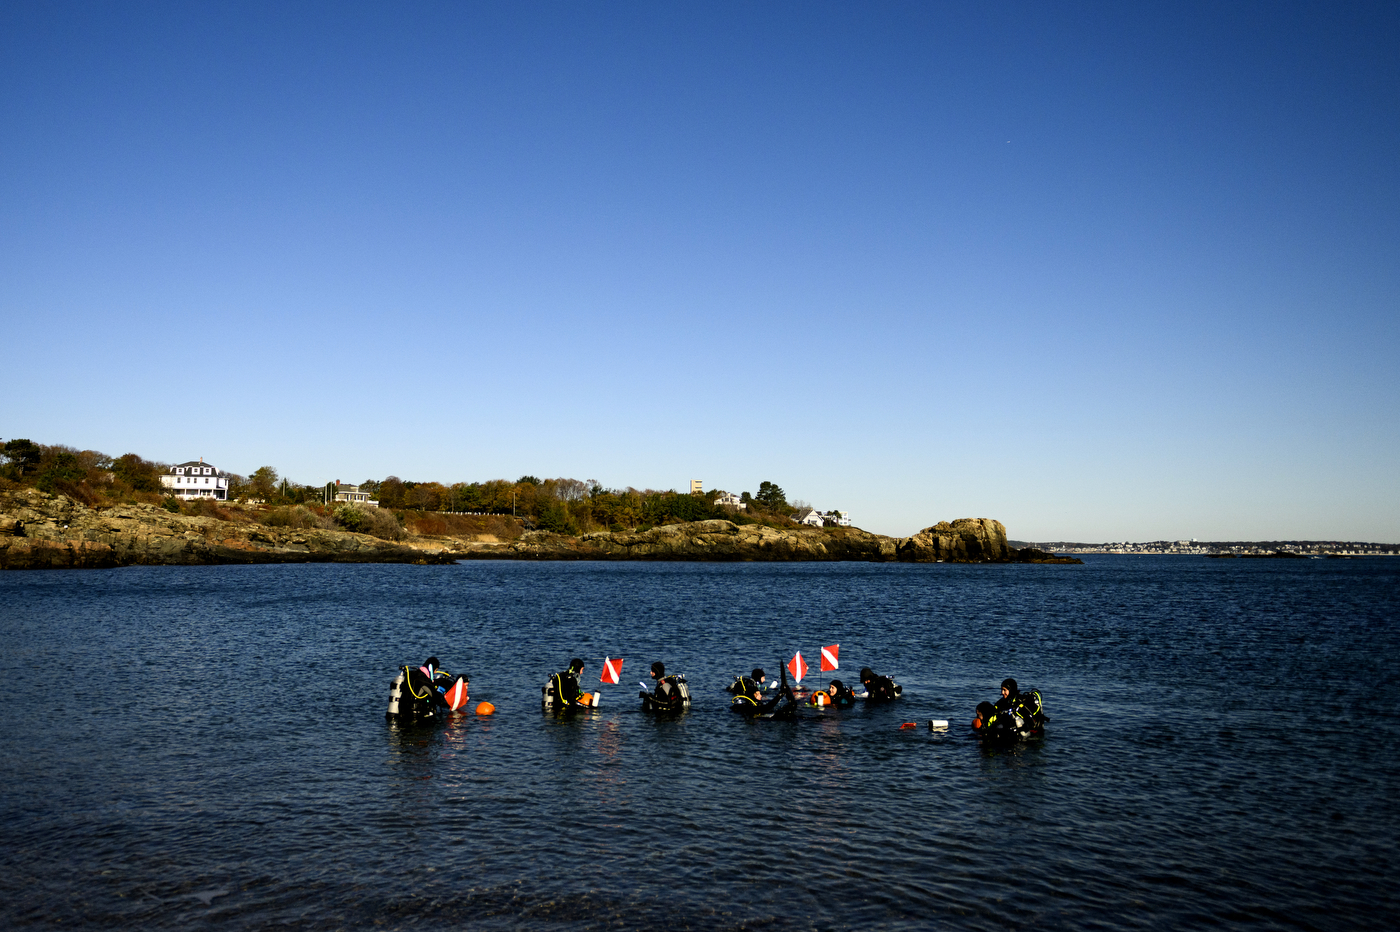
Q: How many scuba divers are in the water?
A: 10